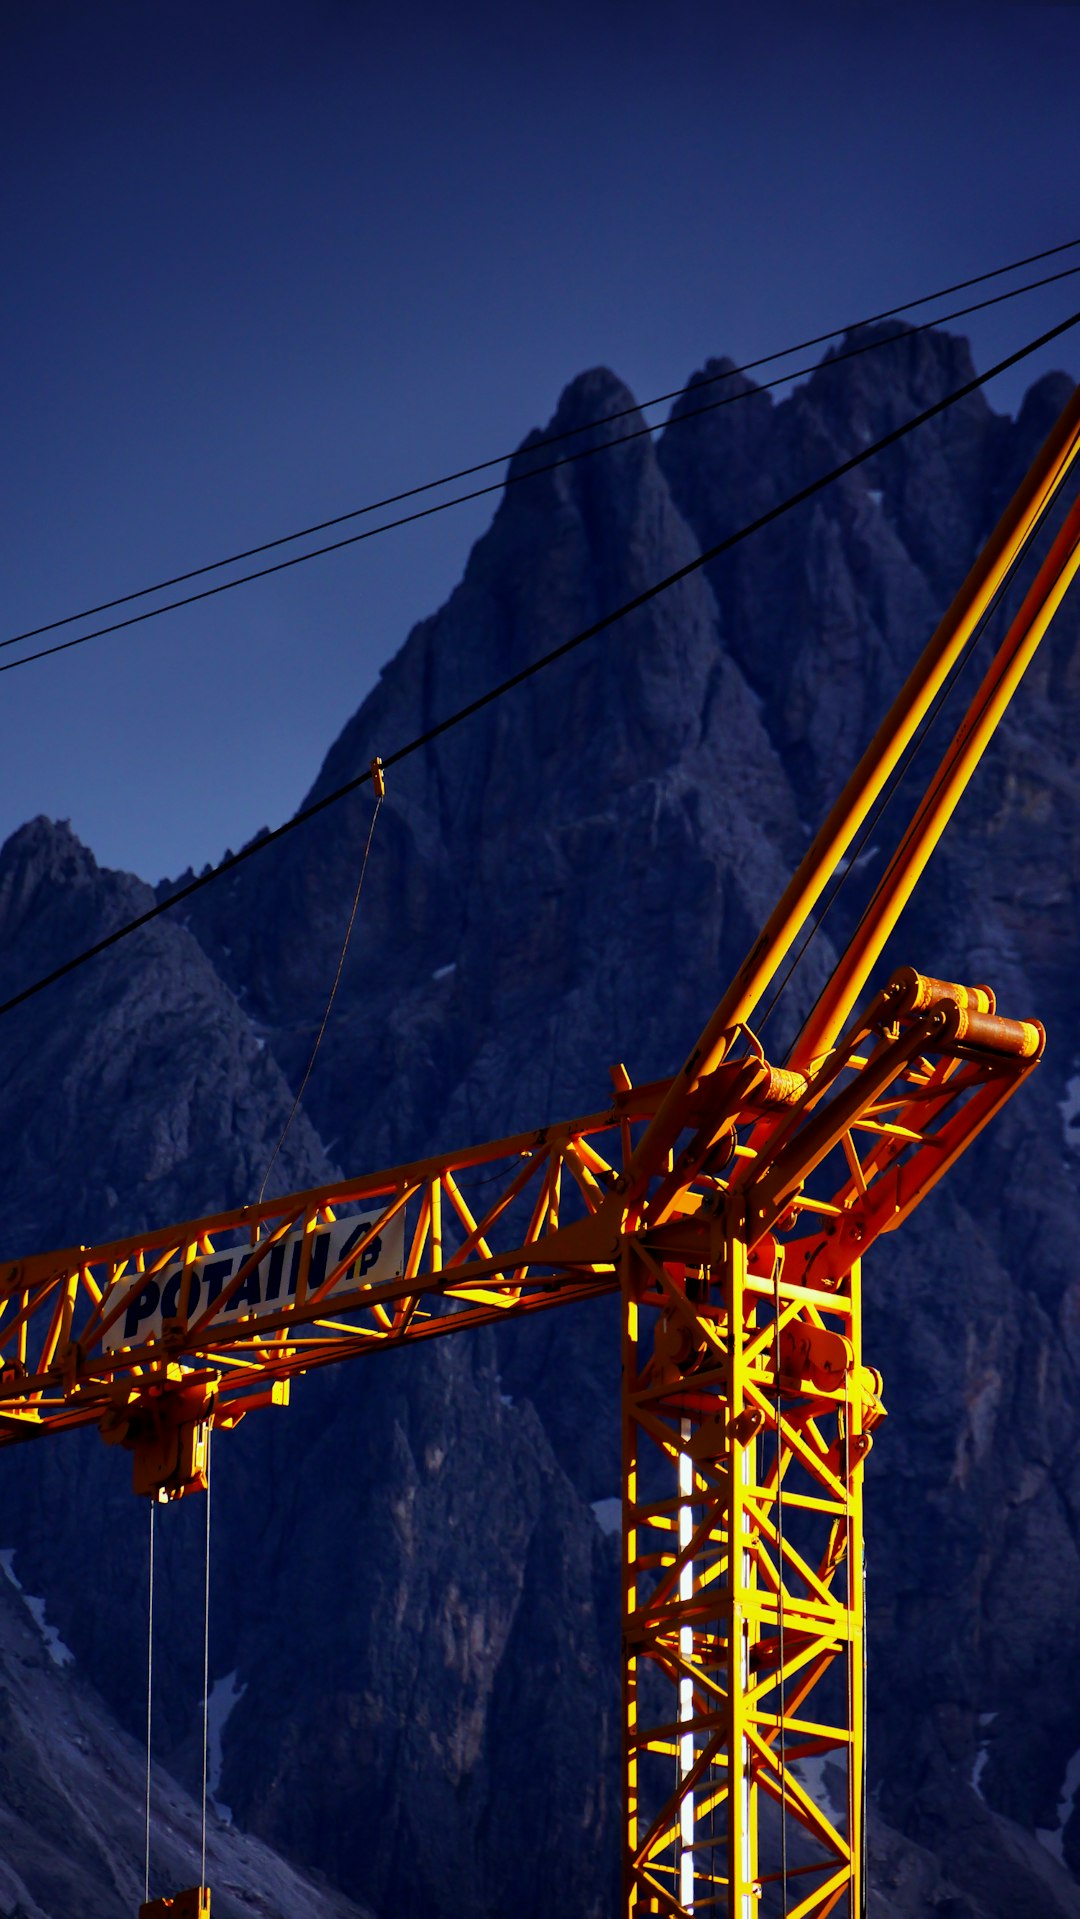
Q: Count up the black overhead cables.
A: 3